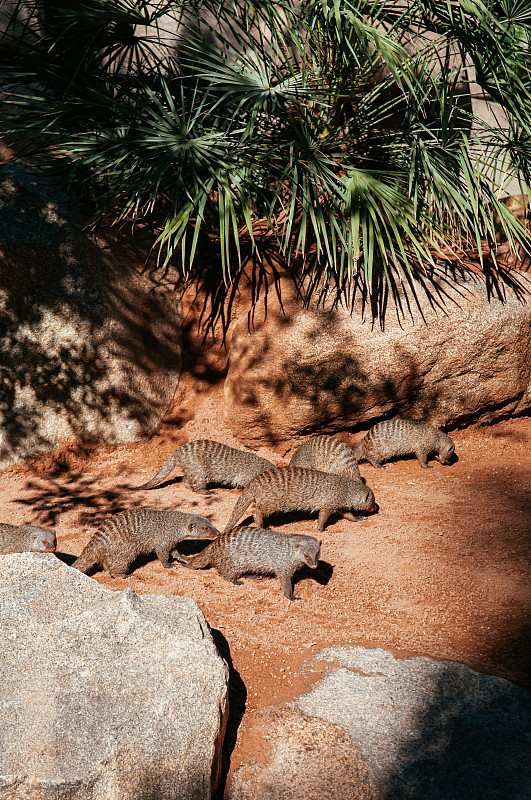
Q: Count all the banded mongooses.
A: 7